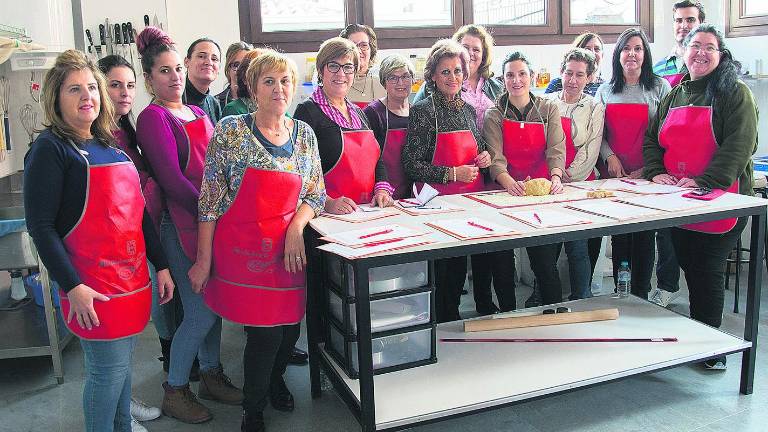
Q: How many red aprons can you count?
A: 13